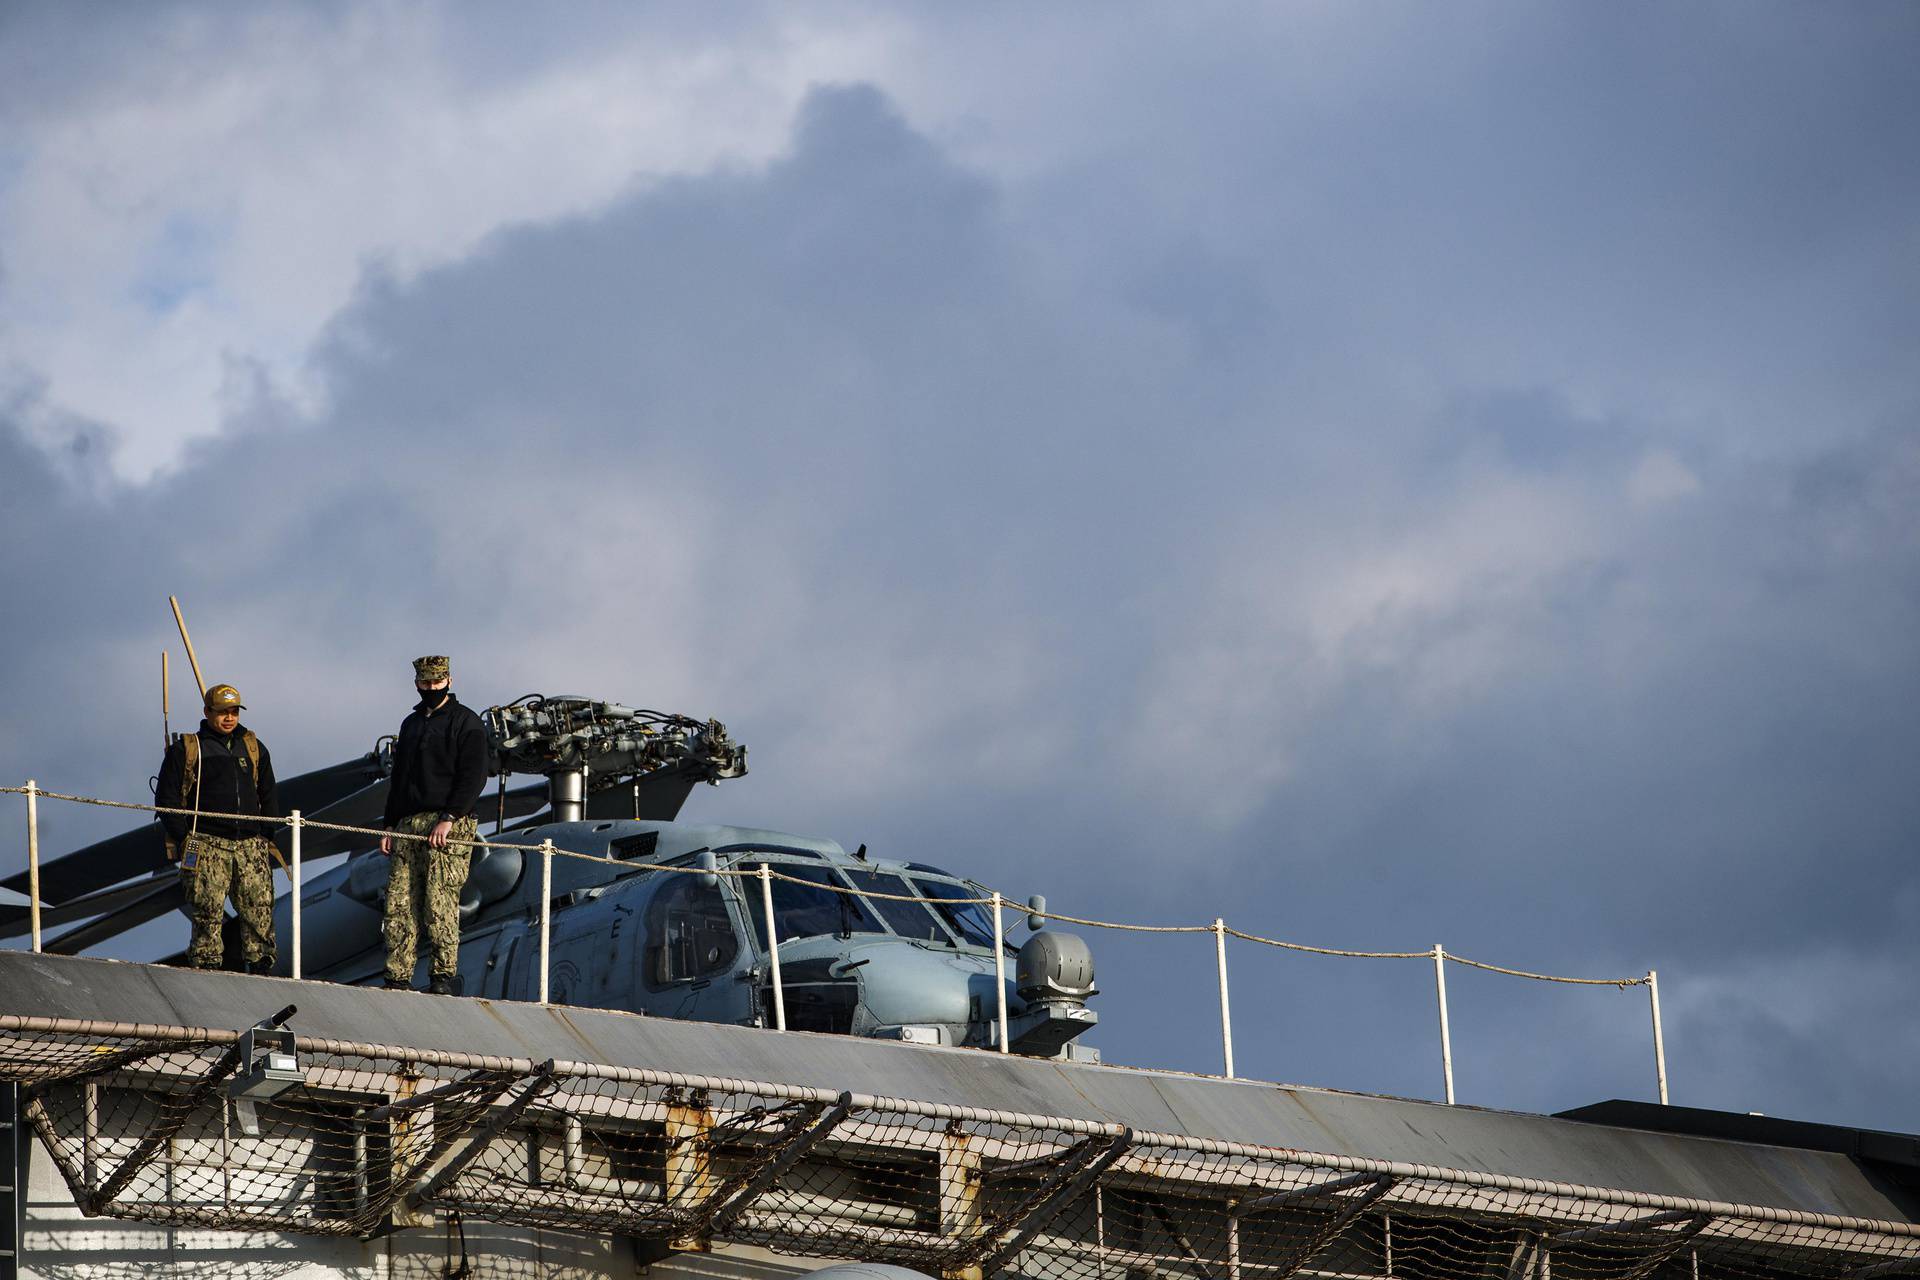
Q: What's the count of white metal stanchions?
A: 8